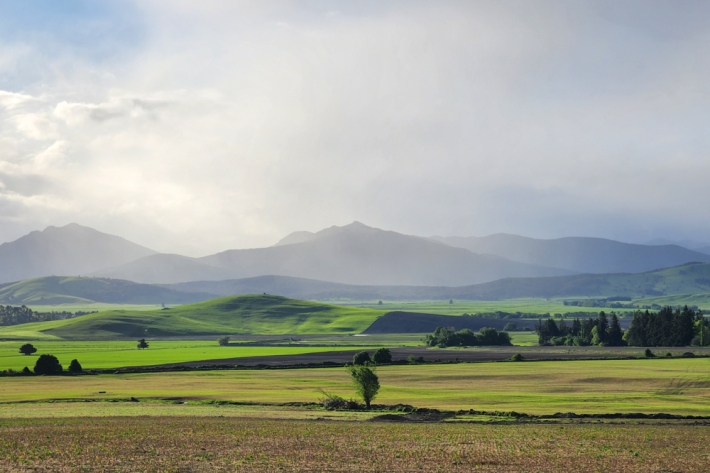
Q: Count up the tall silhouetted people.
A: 0